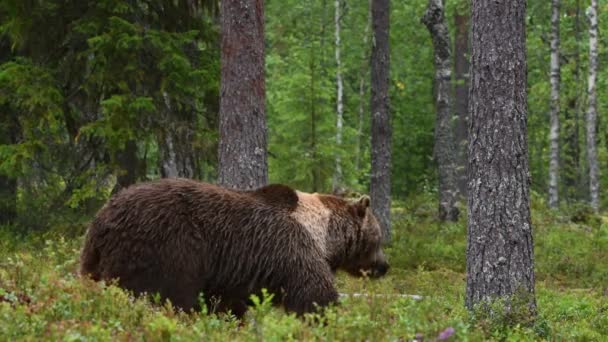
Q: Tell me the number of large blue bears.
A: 0